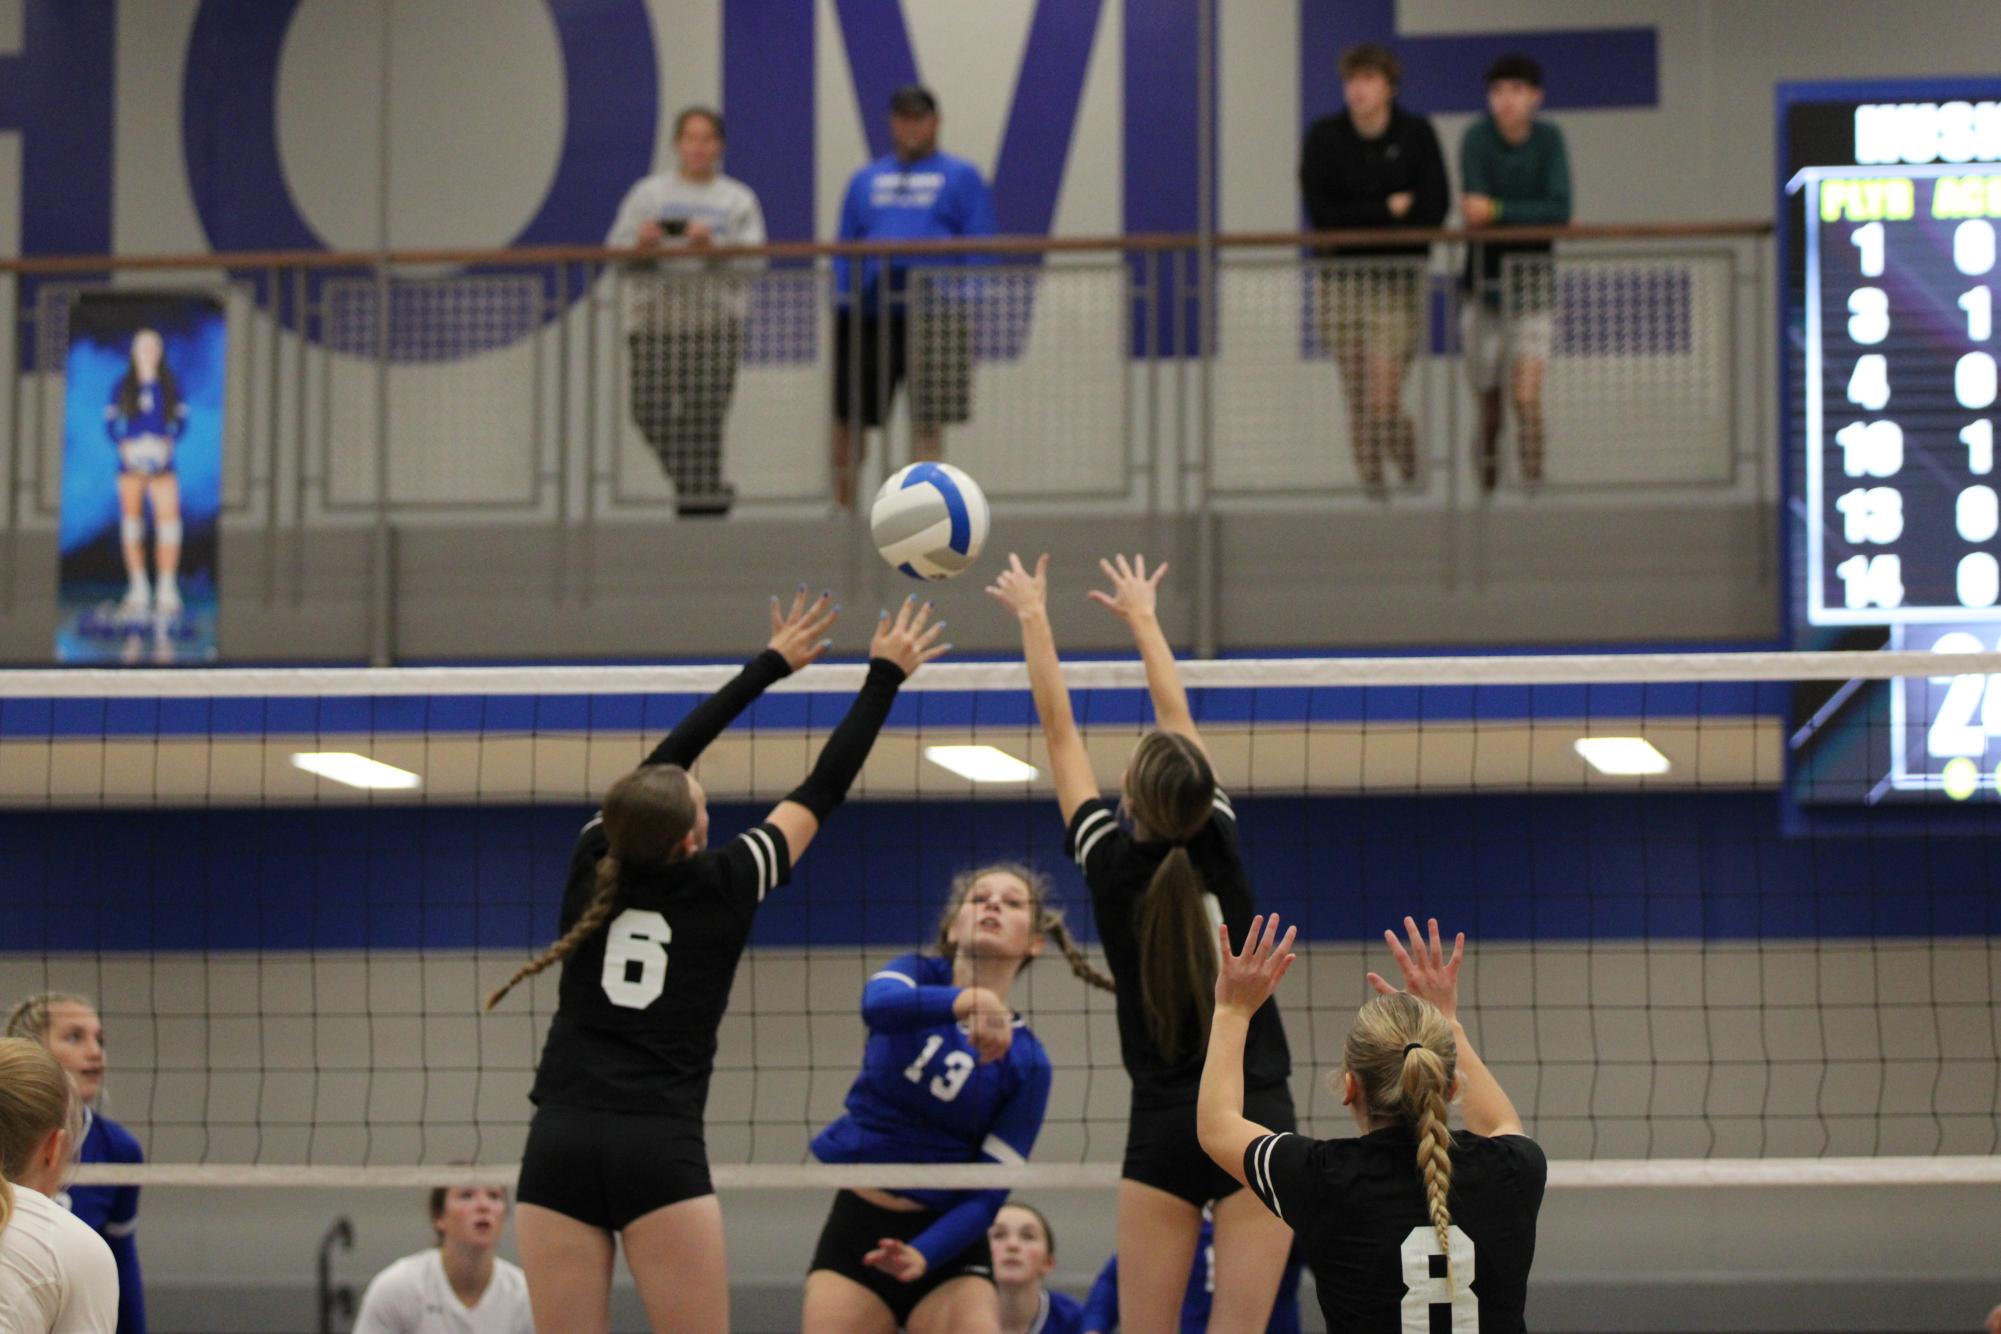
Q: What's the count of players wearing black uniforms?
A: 3